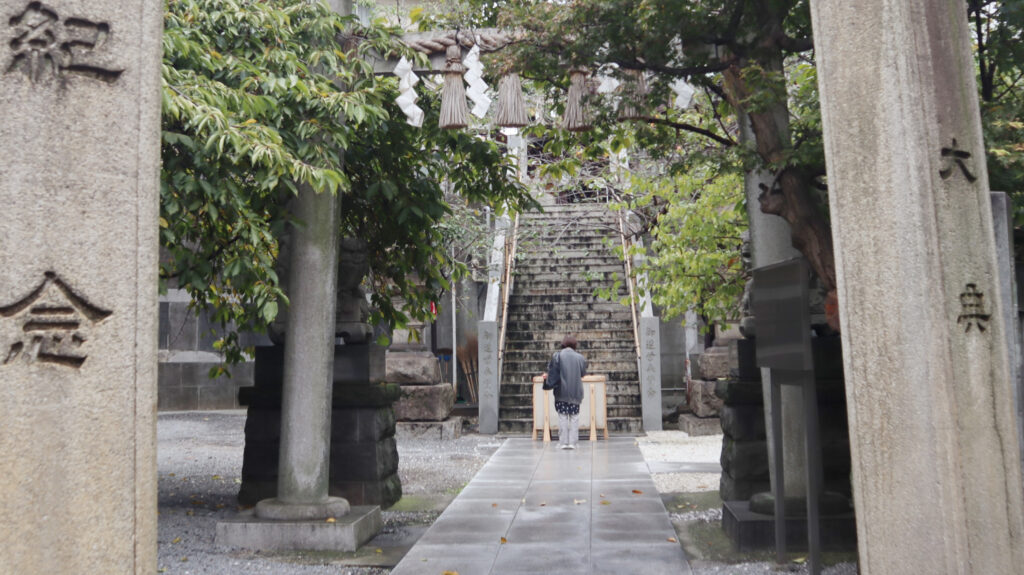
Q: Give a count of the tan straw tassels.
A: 4